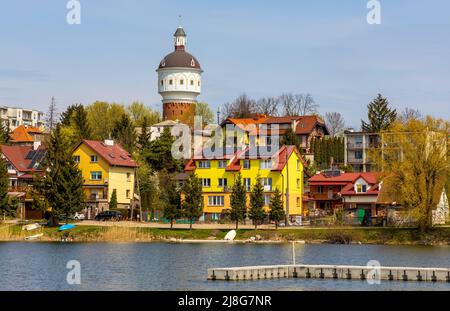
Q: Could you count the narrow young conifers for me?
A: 5